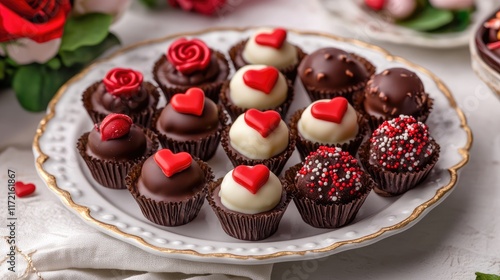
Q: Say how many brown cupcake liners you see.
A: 14